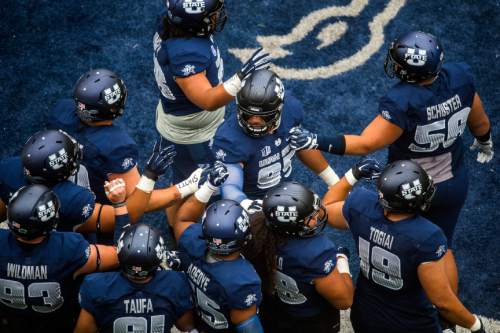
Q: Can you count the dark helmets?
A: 10